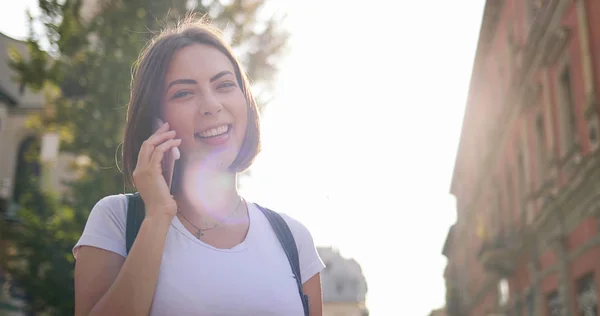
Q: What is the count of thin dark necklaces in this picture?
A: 1